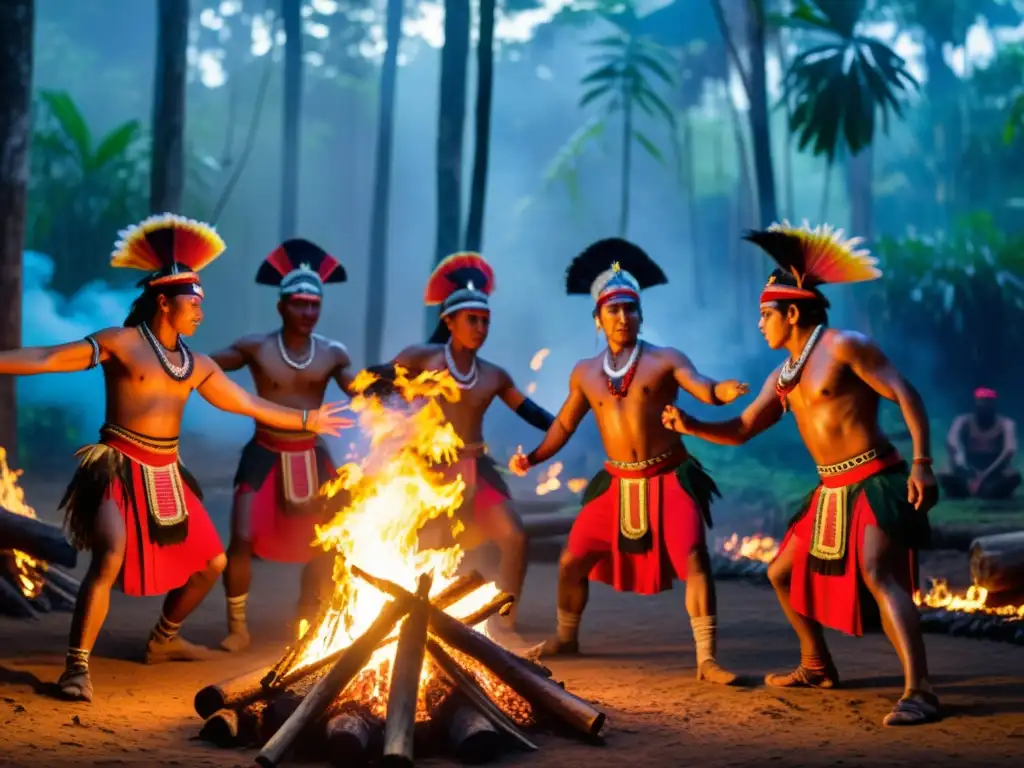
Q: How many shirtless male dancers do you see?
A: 5